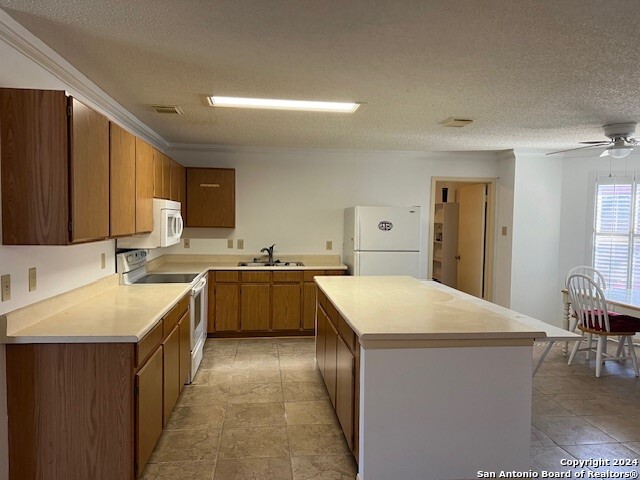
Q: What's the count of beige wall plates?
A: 8